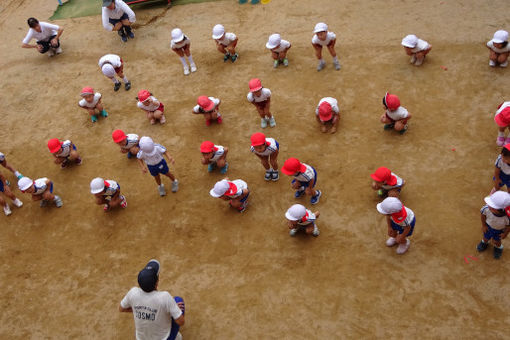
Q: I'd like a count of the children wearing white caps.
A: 14